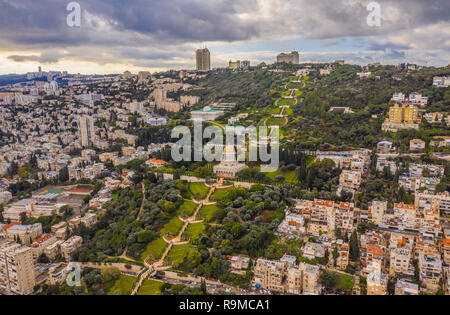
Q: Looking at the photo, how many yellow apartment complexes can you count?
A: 1